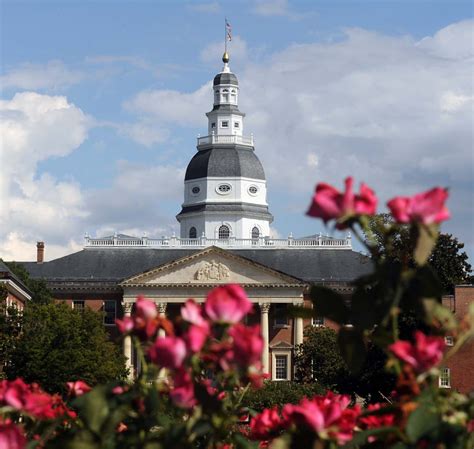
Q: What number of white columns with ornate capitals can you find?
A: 4